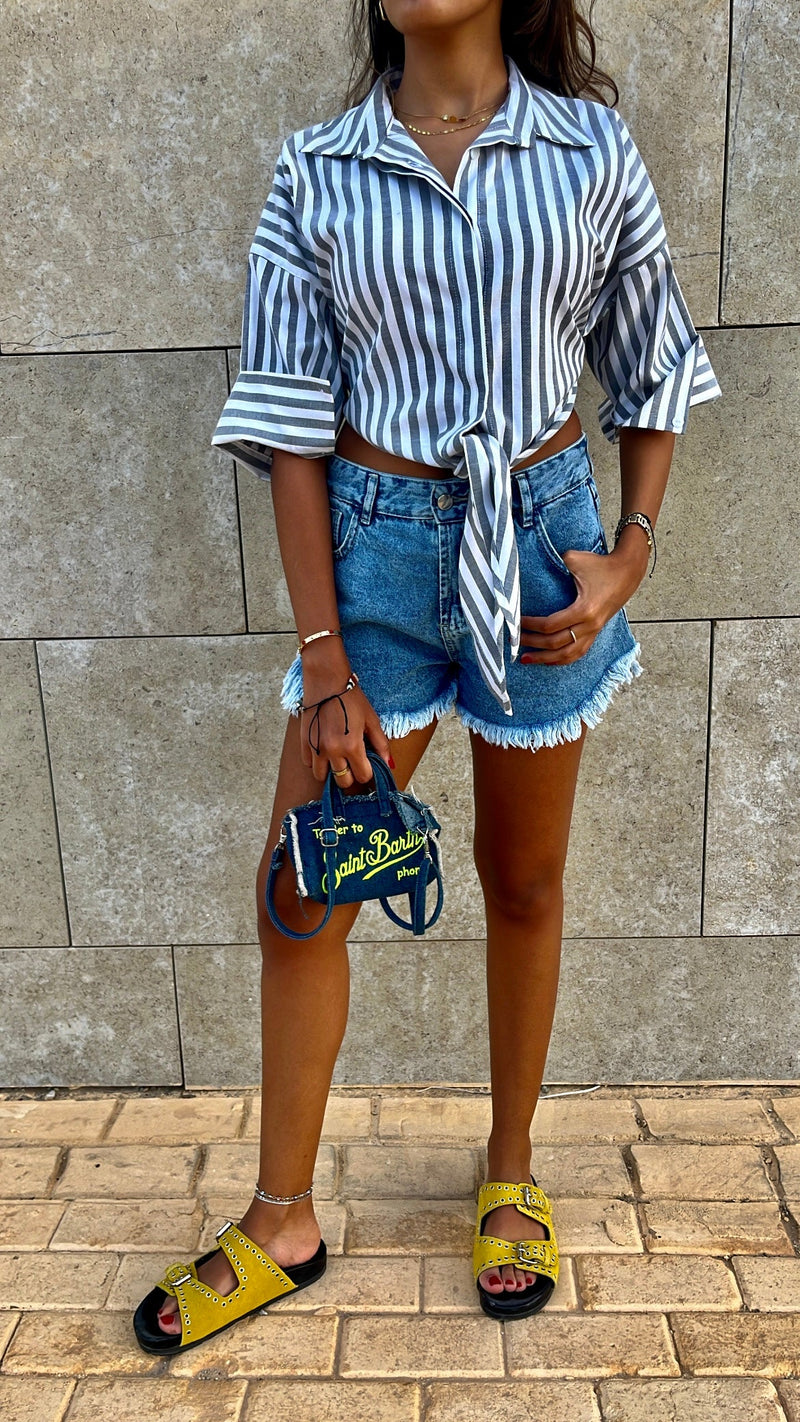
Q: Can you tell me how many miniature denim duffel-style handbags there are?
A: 1